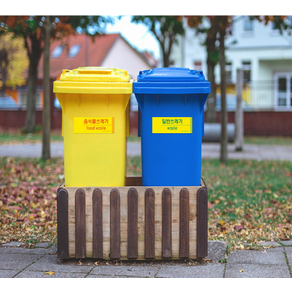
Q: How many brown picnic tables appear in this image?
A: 0